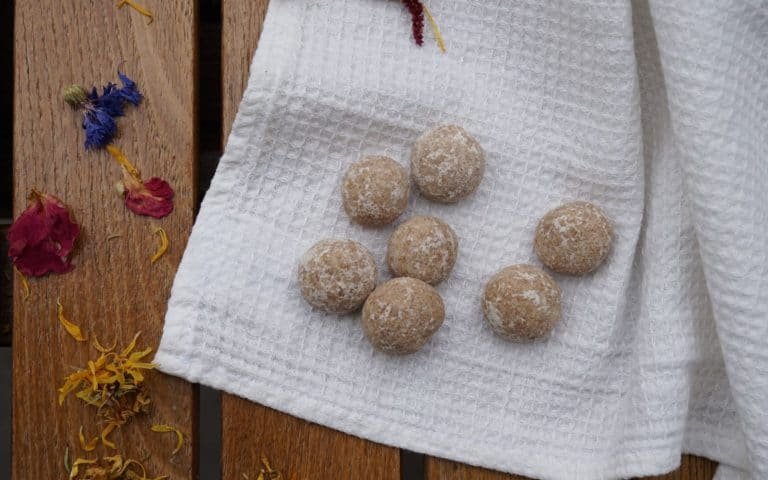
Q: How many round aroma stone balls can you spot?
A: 7